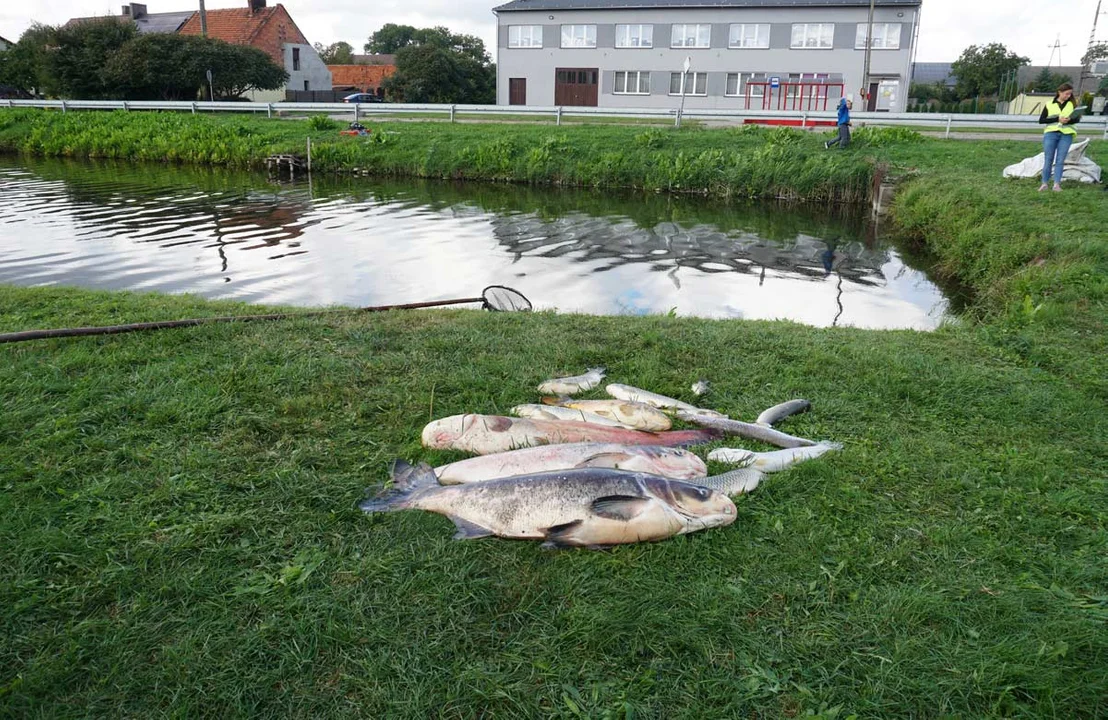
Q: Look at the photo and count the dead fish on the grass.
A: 12